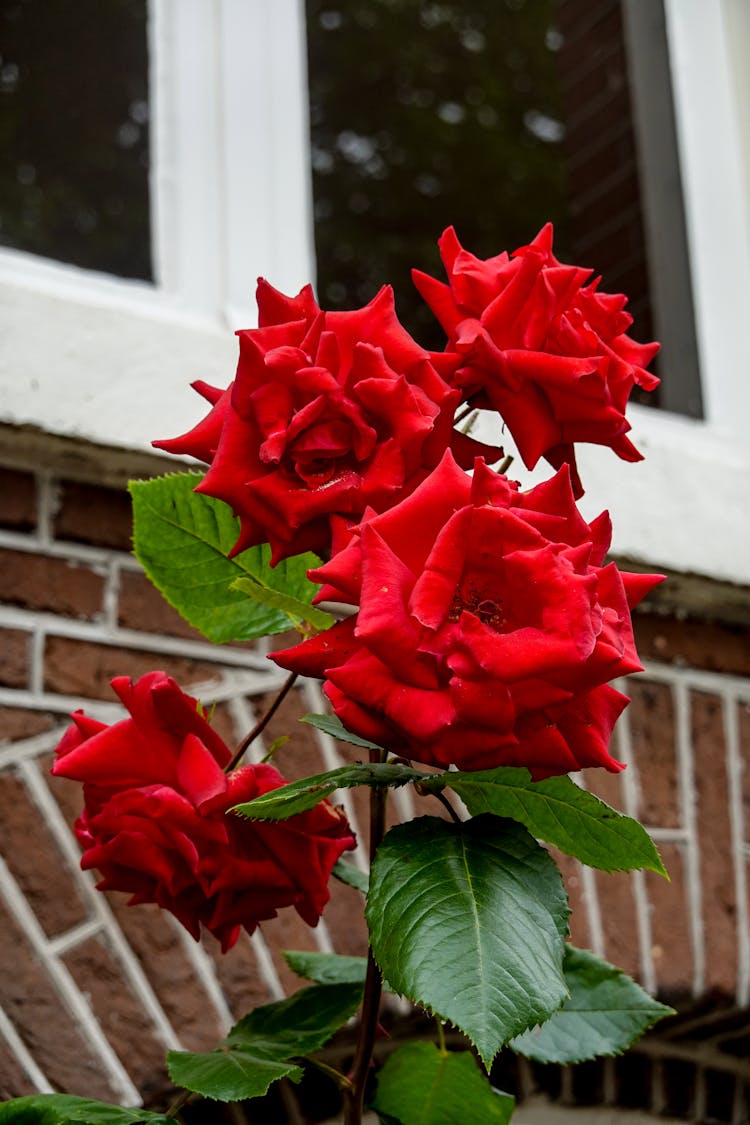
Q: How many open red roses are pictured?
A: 4